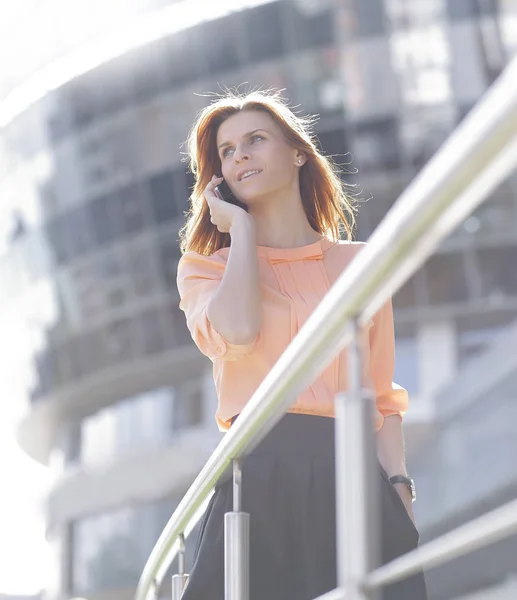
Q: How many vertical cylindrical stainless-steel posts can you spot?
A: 3